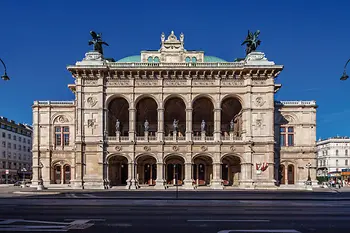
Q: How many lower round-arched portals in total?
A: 5